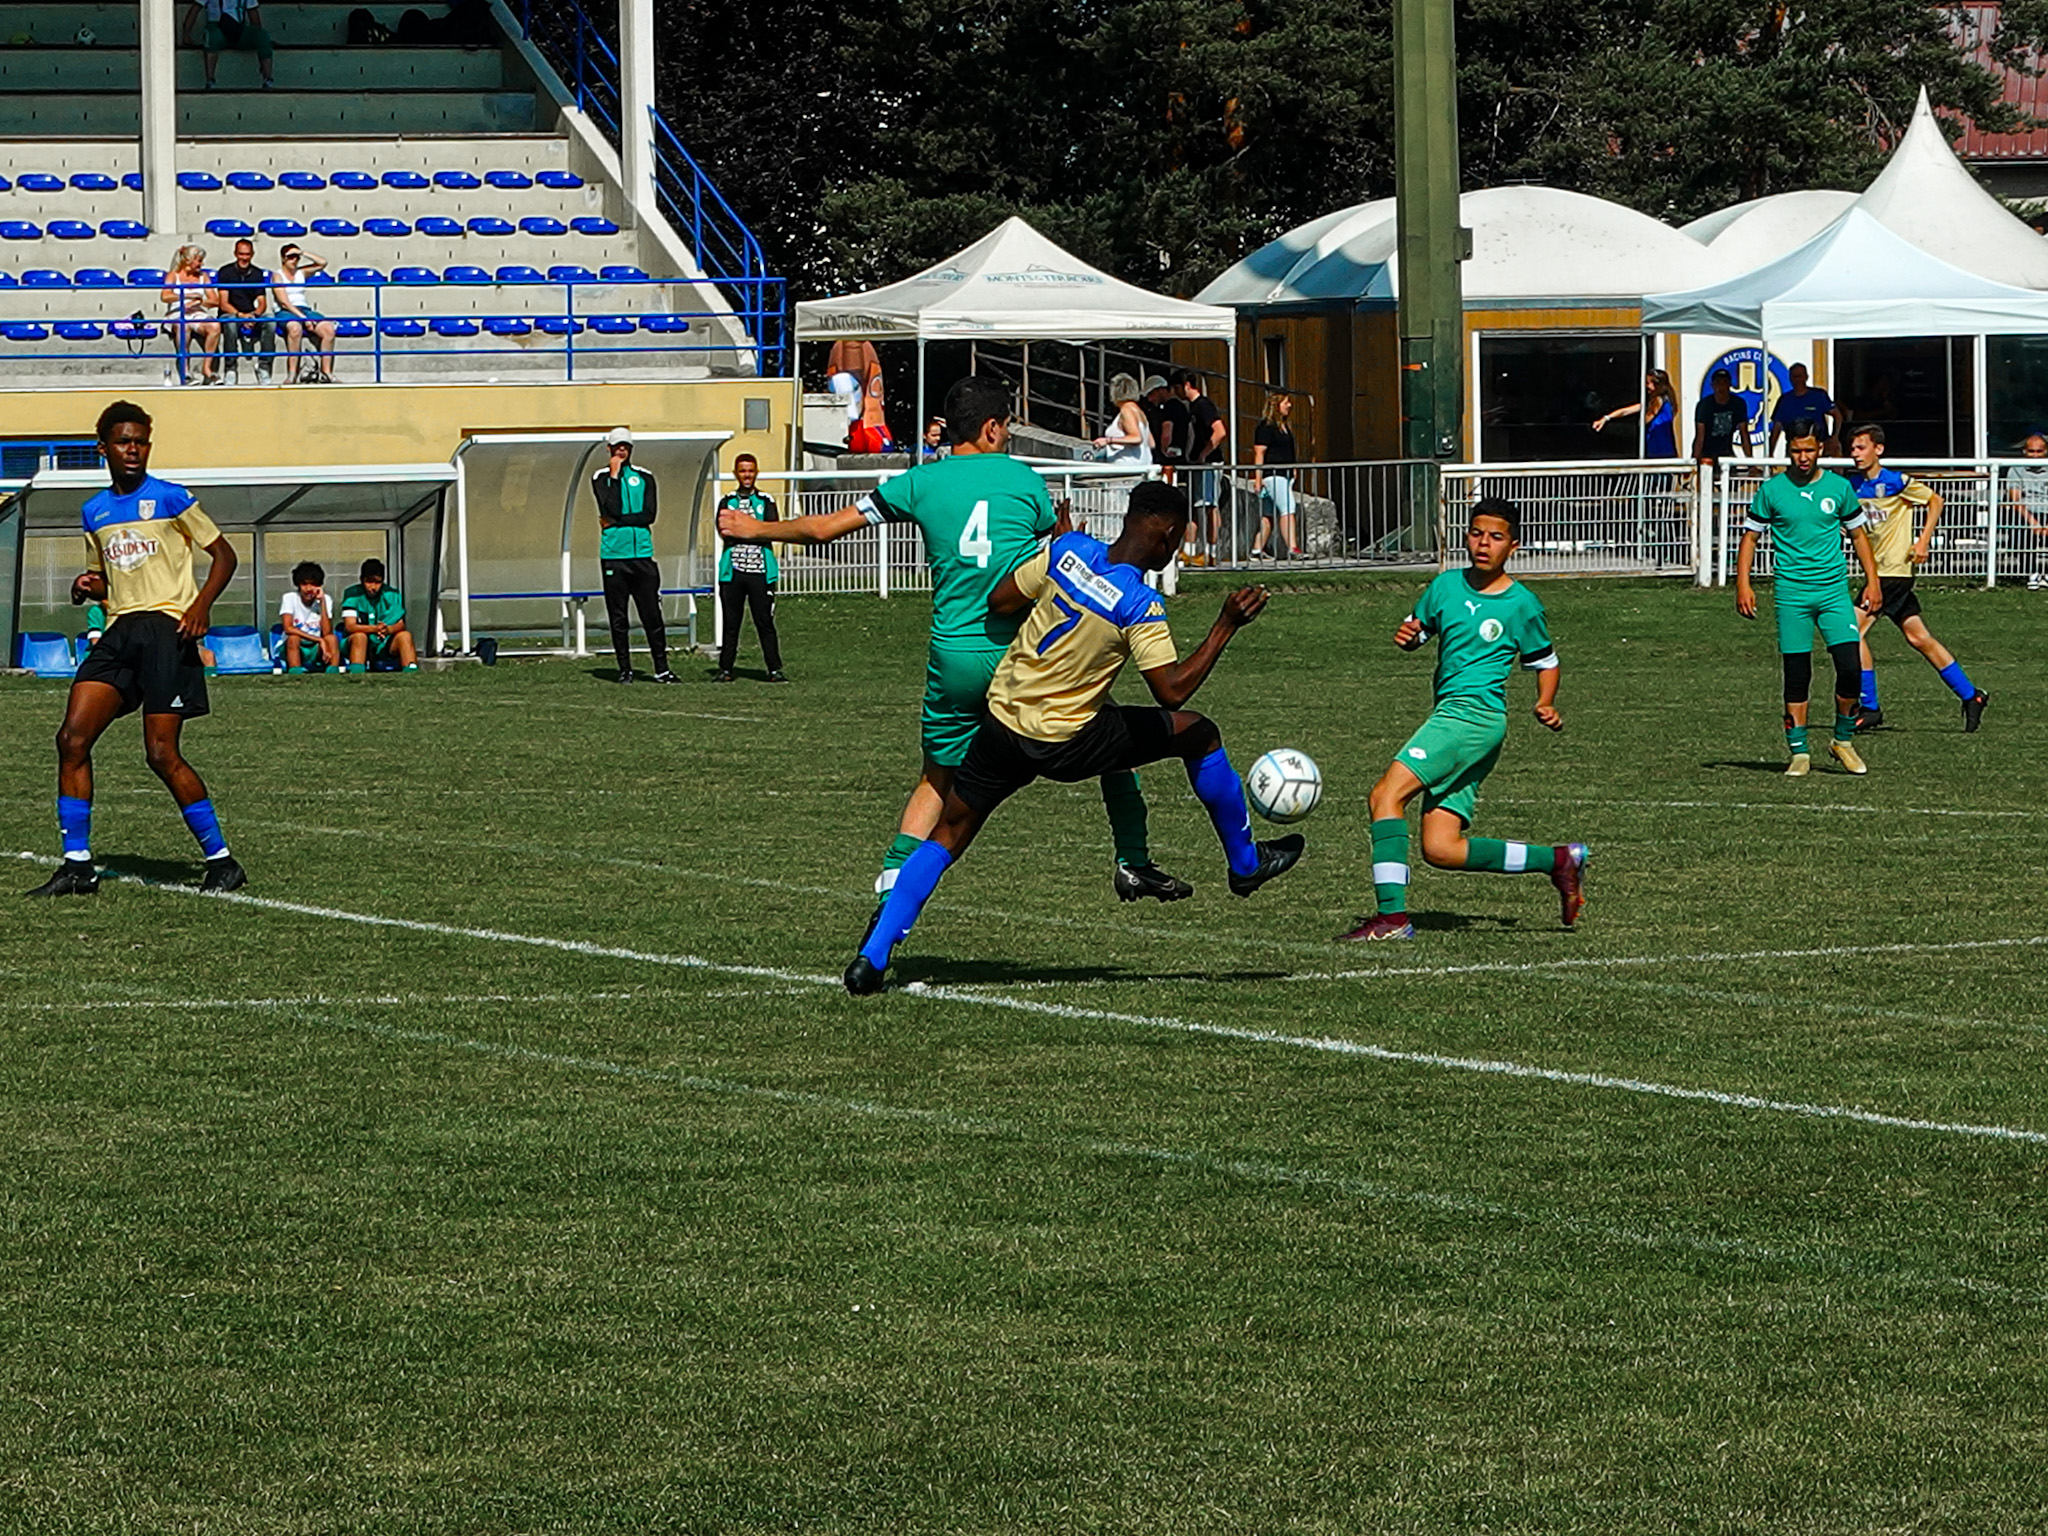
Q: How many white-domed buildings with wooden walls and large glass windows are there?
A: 2